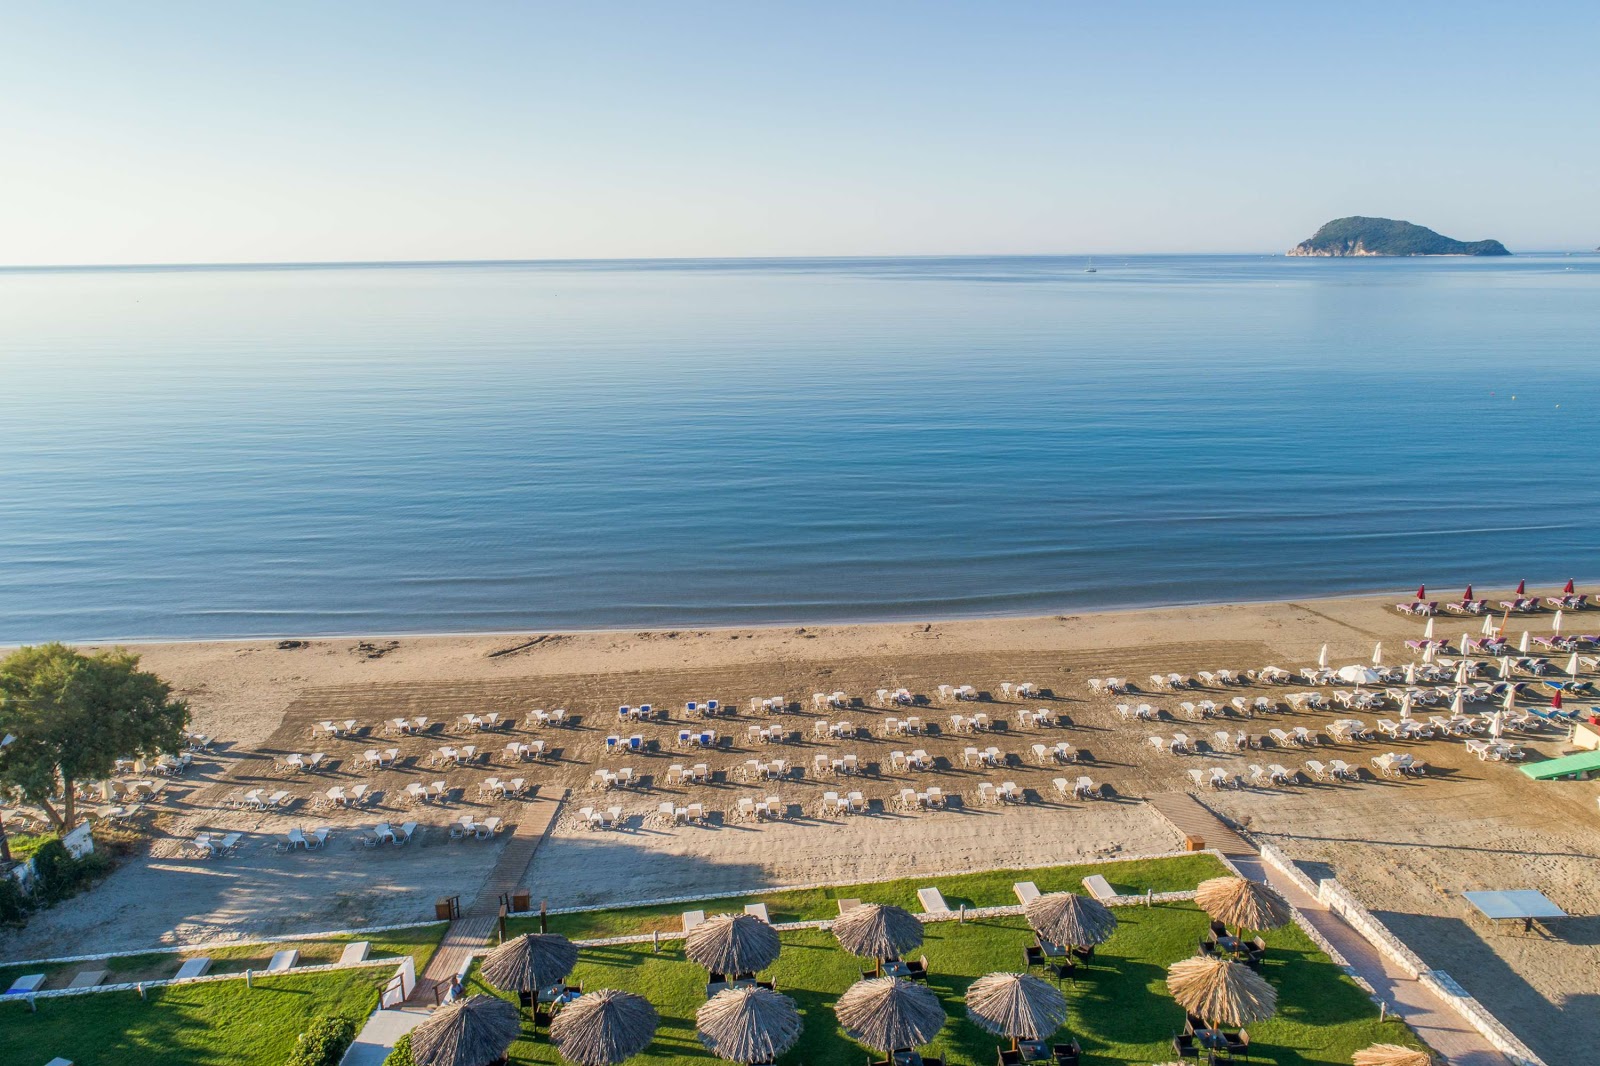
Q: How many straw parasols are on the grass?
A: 12